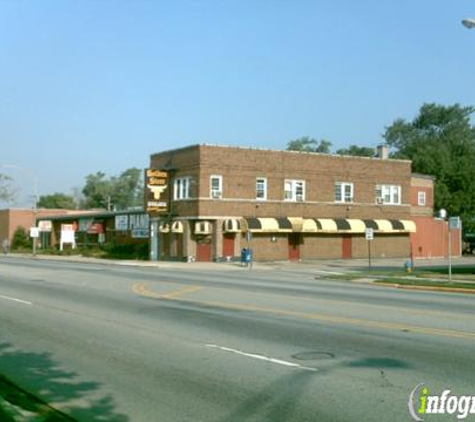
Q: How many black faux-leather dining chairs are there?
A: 0